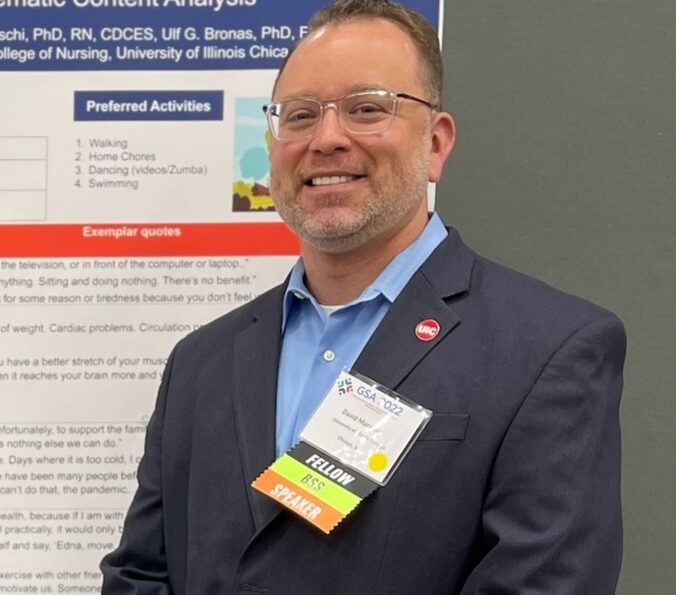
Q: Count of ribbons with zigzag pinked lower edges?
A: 3